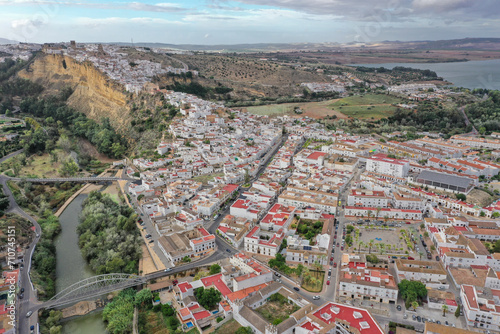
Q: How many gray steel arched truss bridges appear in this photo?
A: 1